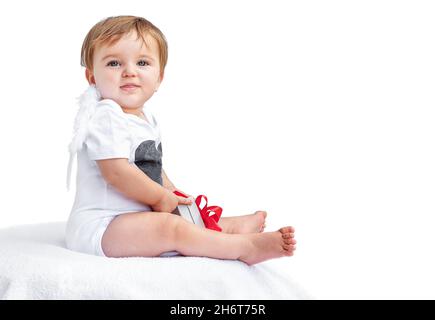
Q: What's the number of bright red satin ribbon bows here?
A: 1